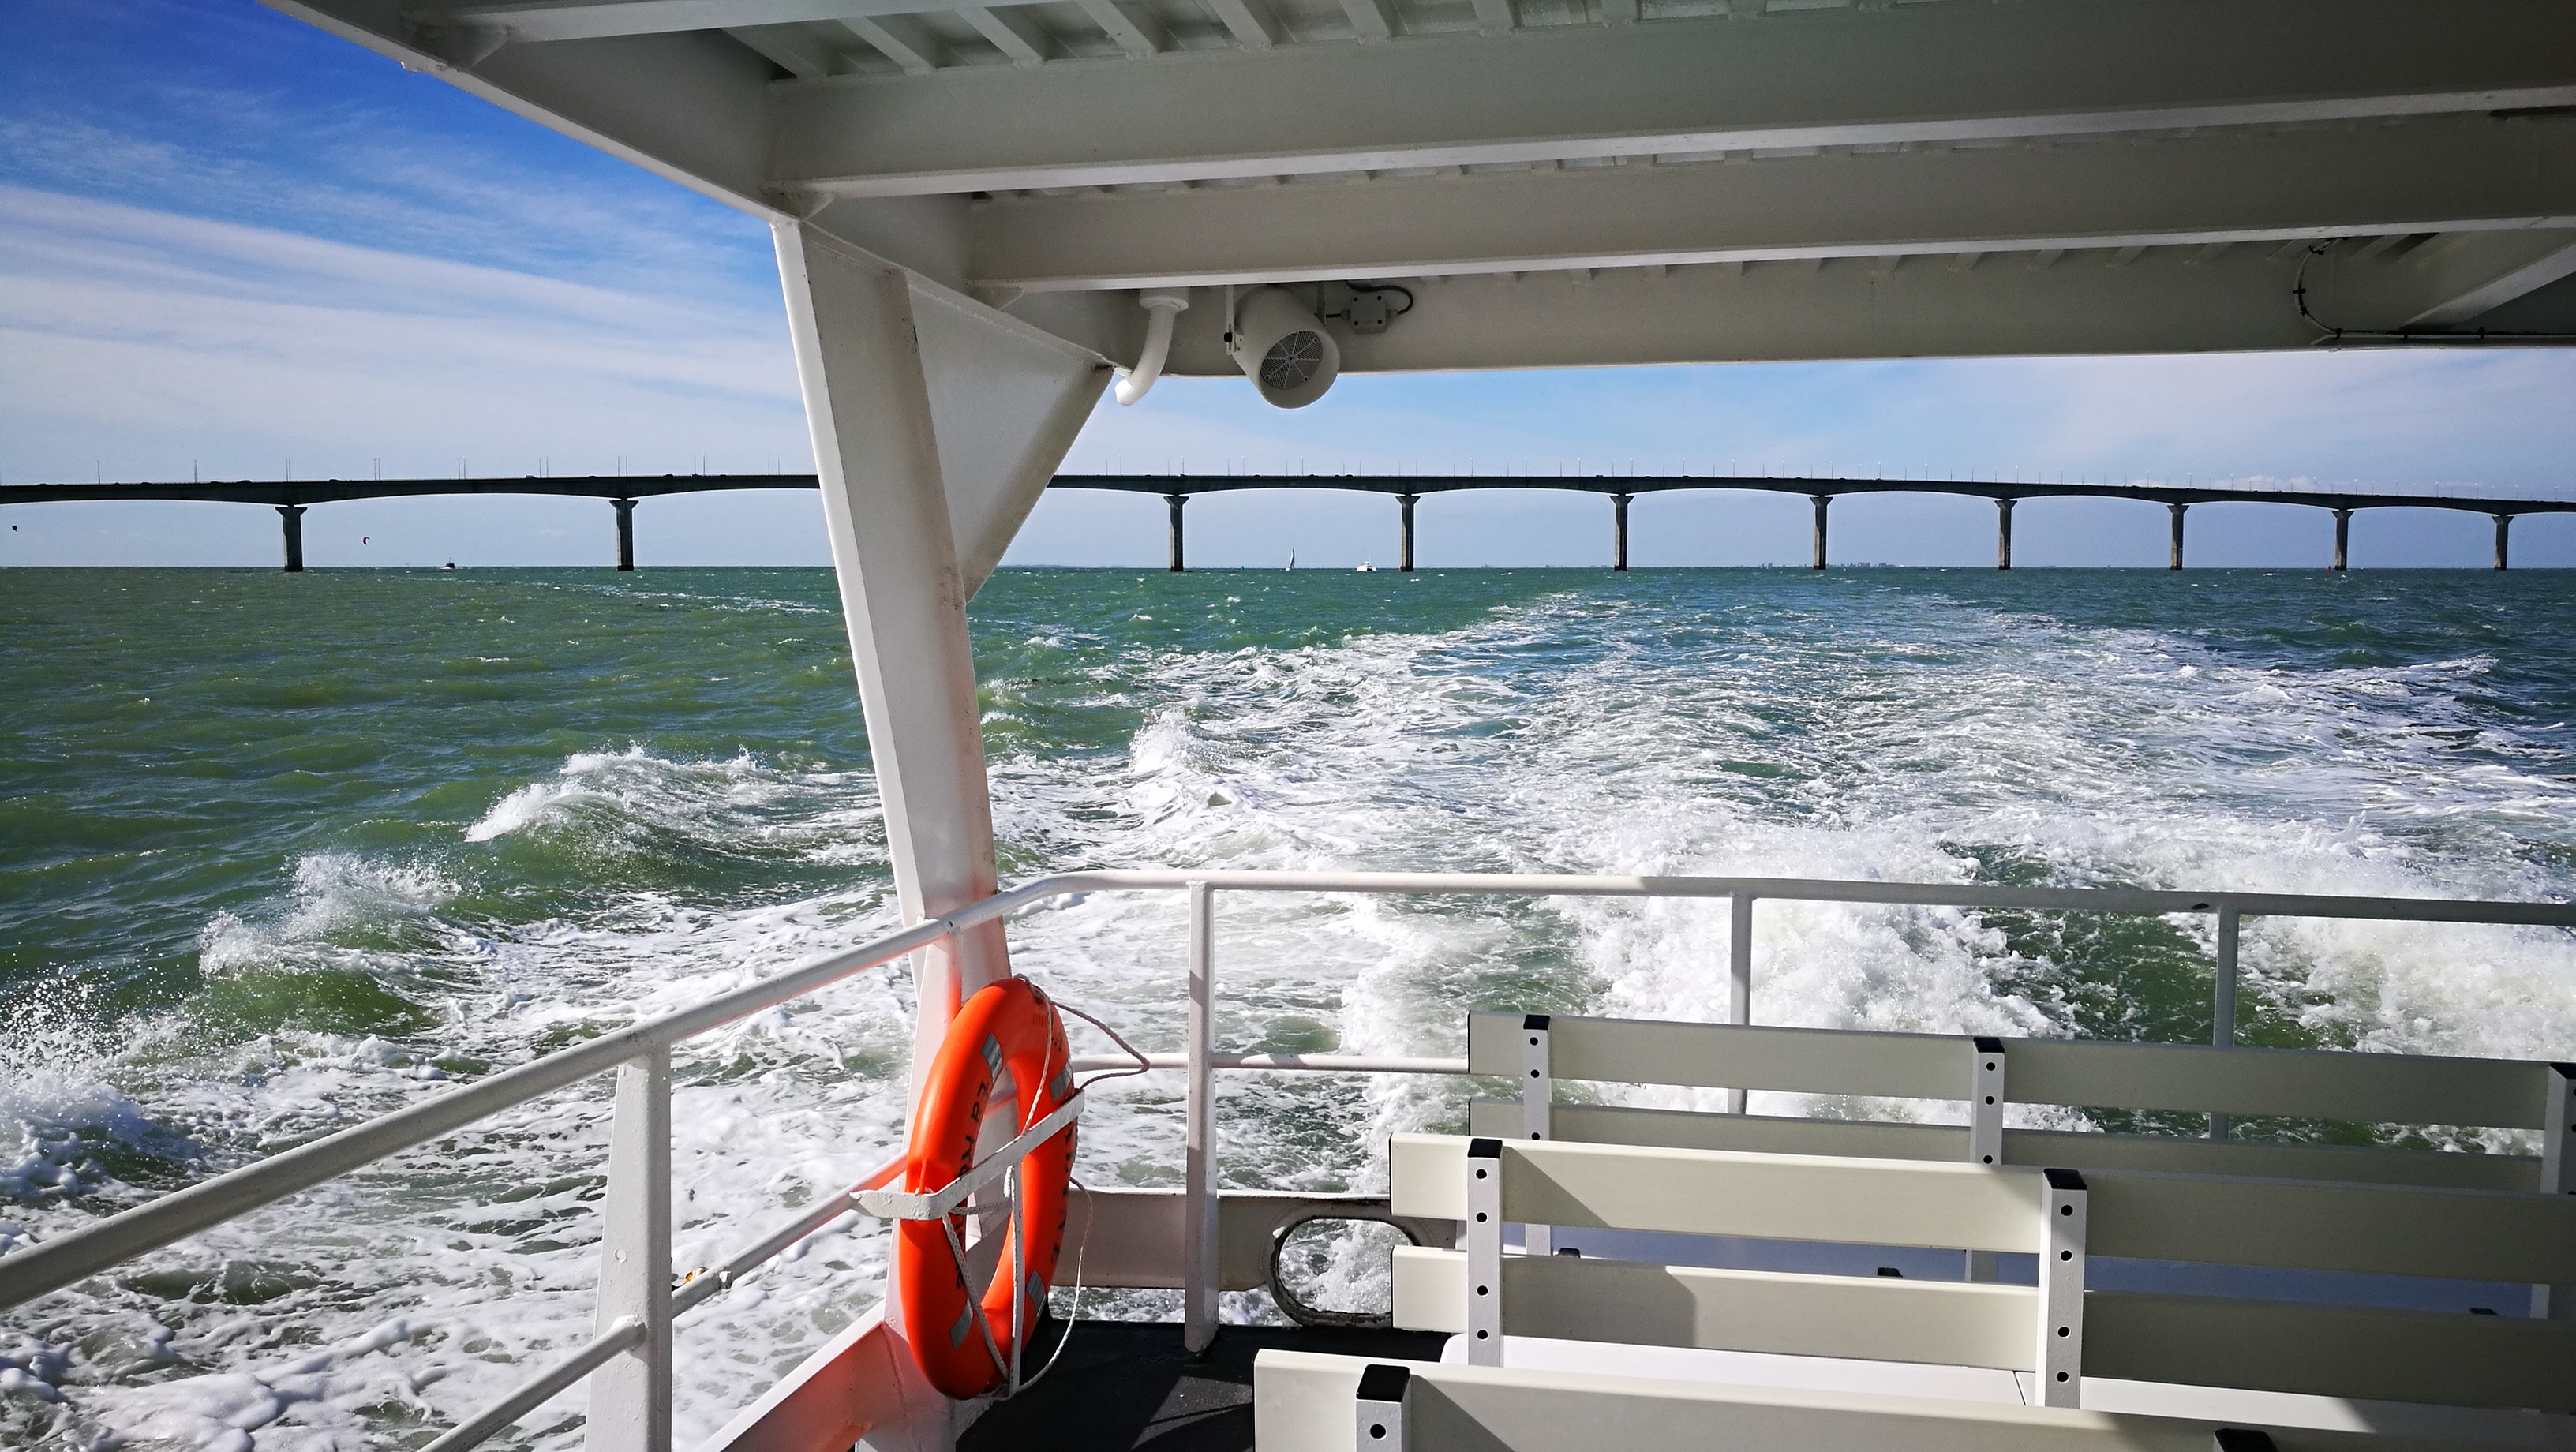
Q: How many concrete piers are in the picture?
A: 10